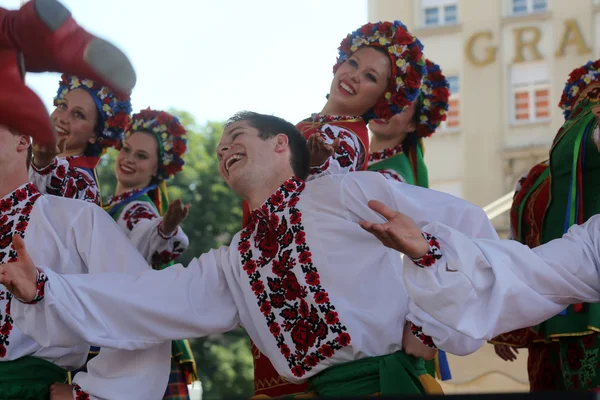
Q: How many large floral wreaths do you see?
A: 5